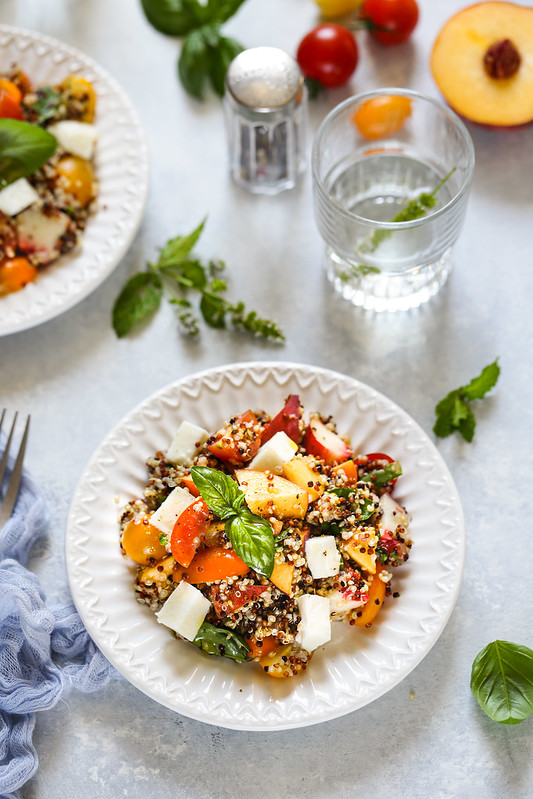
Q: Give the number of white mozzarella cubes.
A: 8